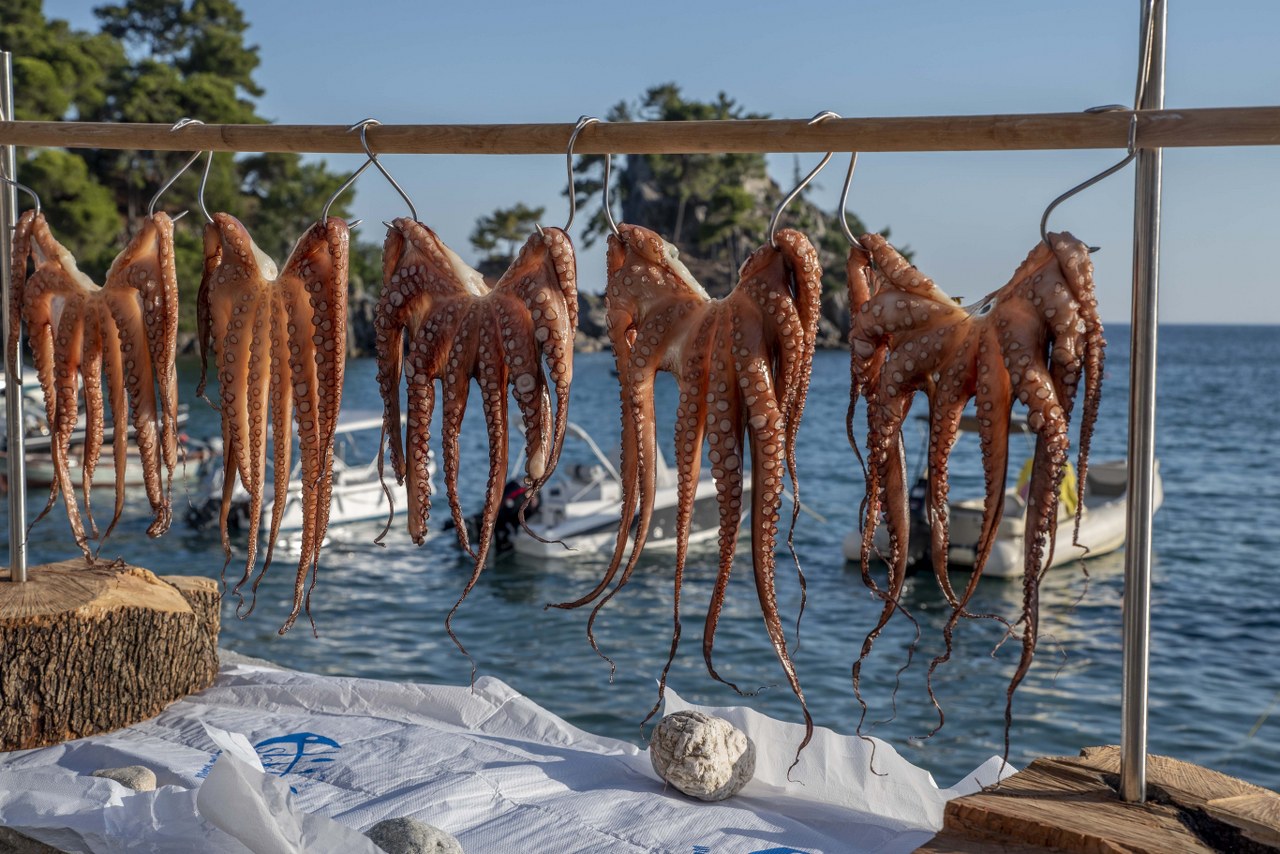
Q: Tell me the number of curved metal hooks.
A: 10